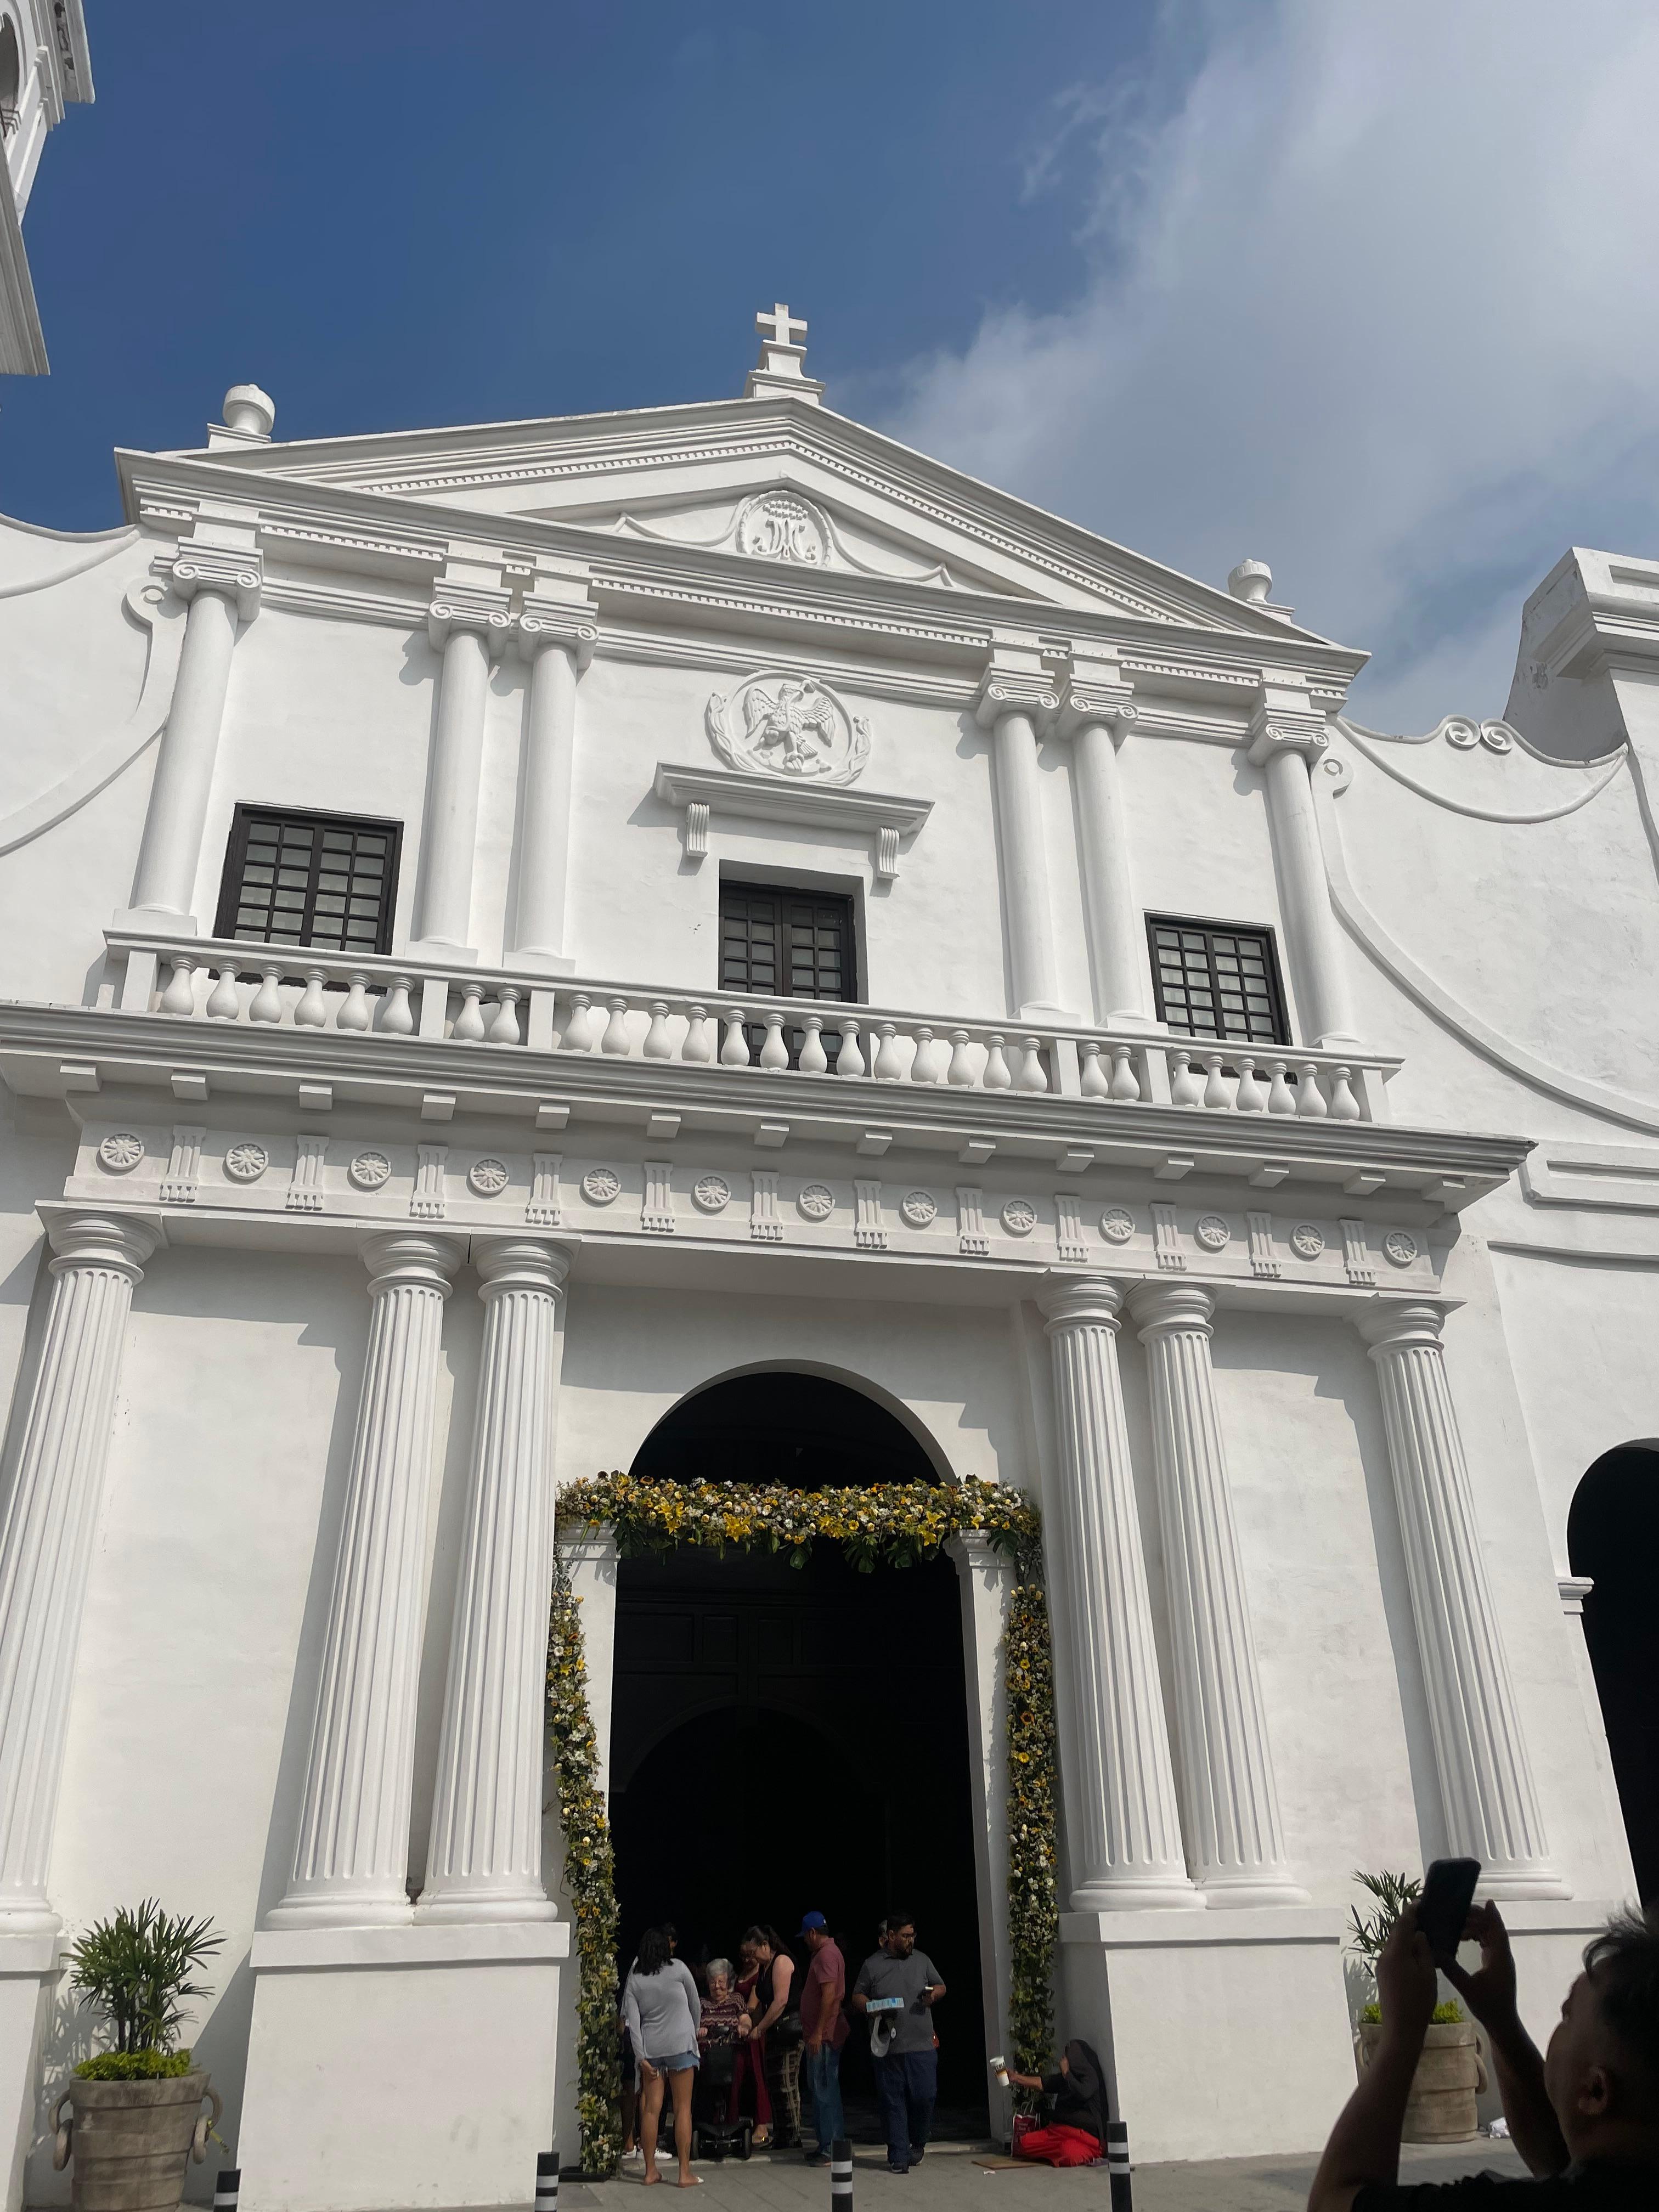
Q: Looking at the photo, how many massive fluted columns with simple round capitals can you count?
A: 6